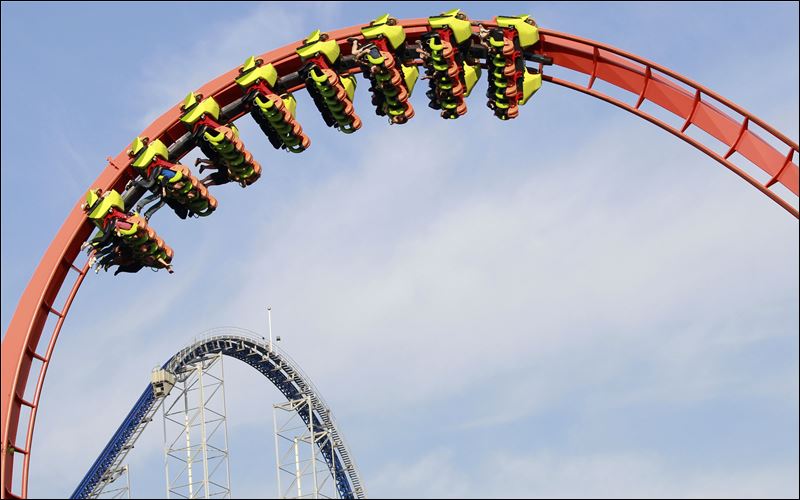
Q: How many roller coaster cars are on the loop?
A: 8